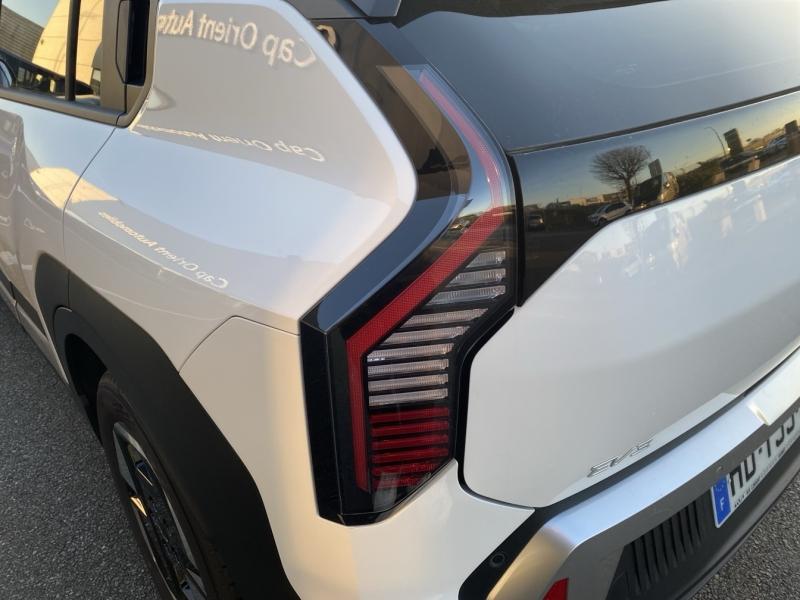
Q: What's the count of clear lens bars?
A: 9